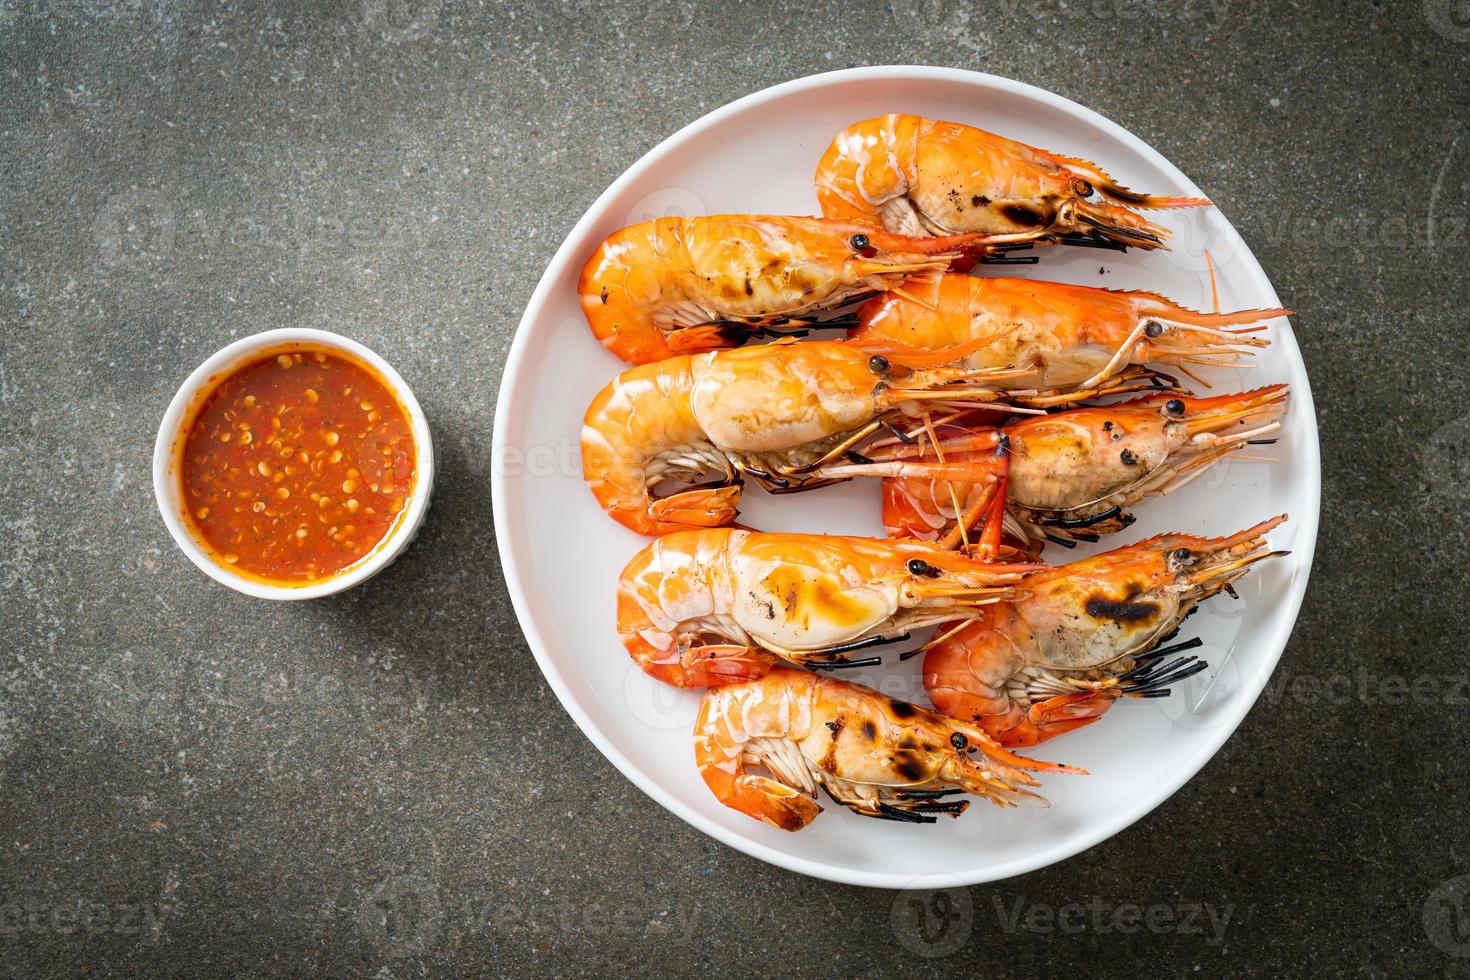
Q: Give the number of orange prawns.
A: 8